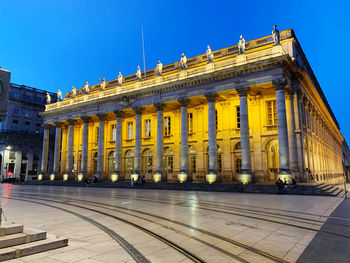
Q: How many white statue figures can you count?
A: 12